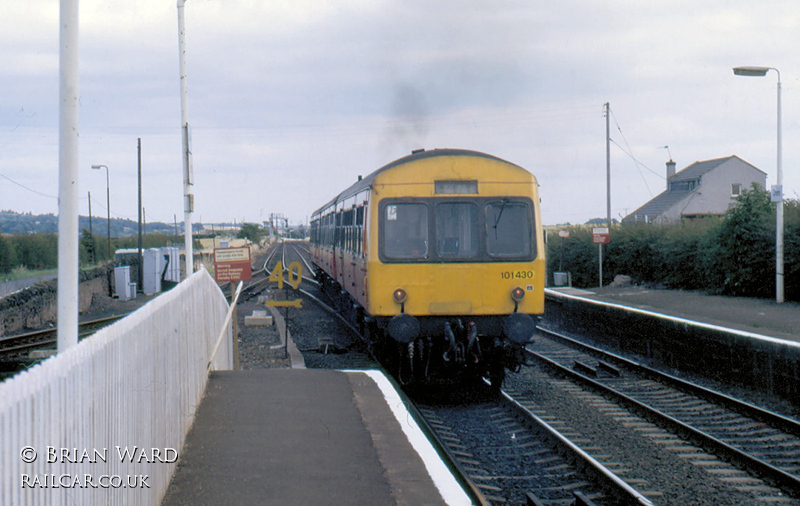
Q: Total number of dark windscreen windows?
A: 3